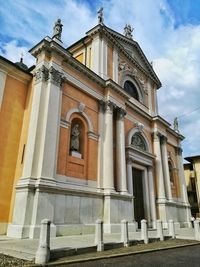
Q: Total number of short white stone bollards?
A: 7